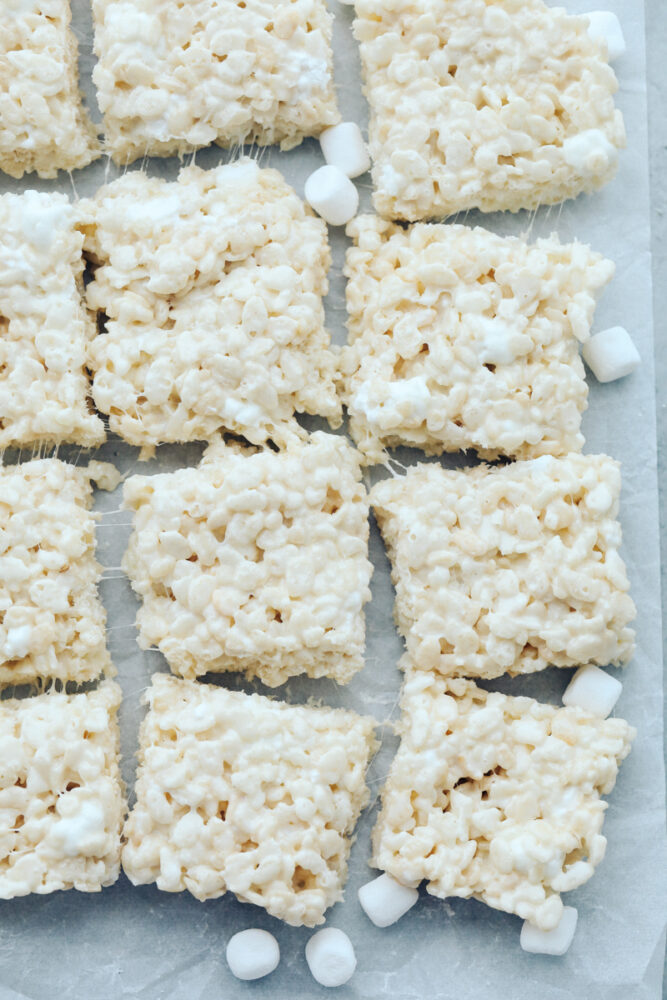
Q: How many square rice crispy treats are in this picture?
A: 12